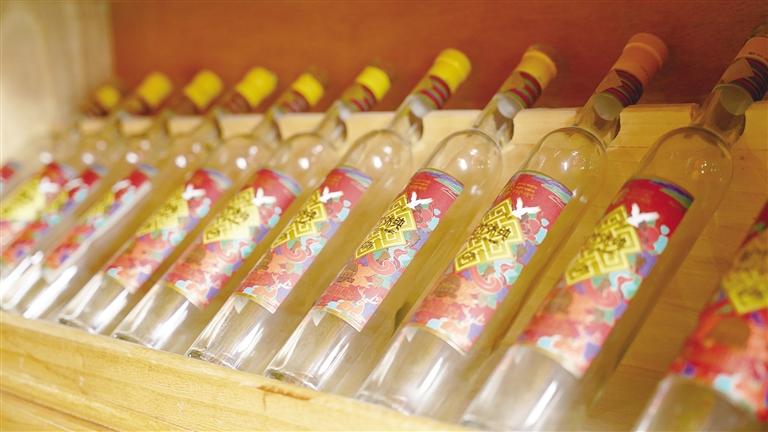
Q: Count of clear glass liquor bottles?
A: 11